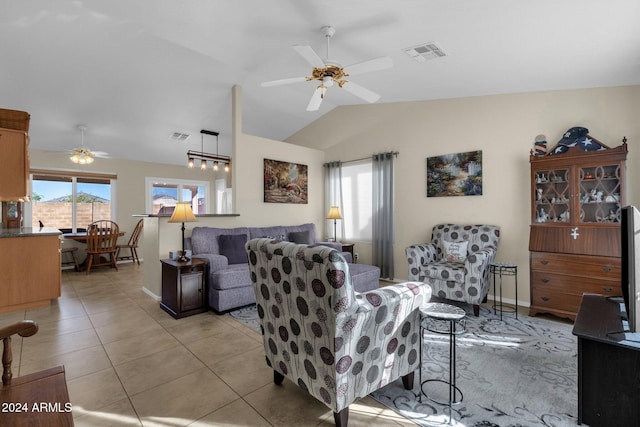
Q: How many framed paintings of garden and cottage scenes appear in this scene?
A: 2